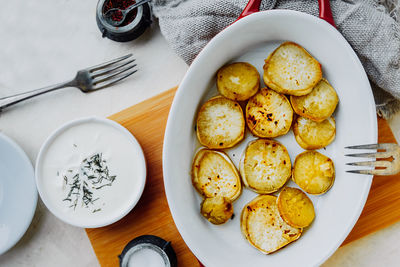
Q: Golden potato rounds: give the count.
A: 12